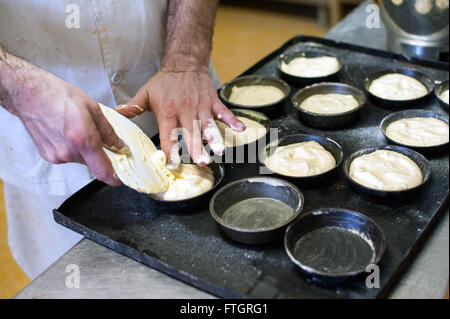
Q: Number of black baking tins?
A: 12